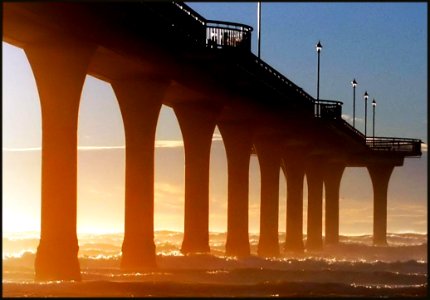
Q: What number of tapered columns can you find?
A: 9